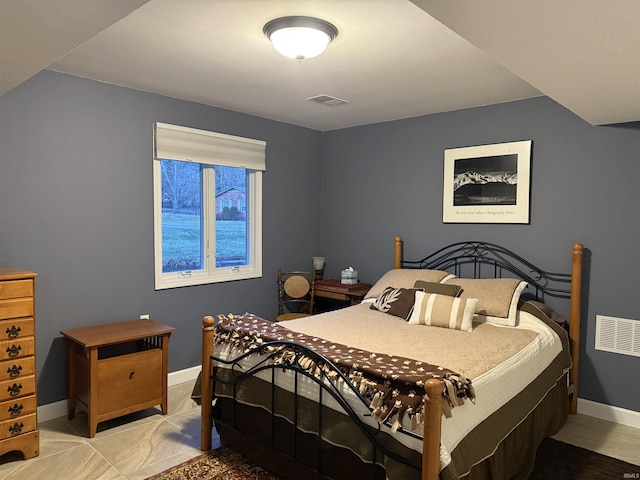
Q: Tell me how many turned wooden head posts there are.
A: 2